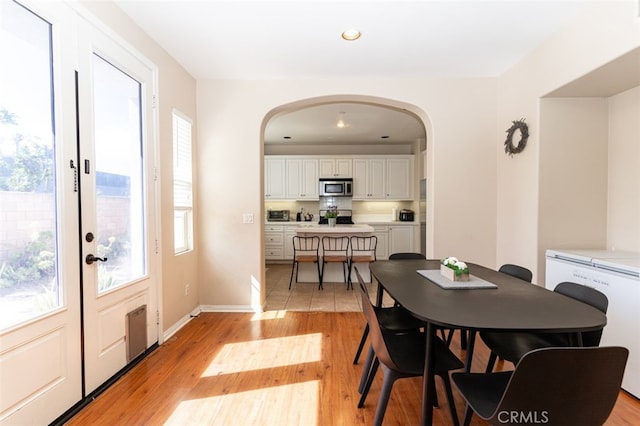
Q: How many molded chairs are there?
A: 6